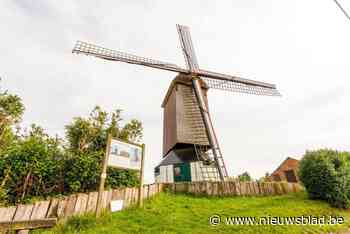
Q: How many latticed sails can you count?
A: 4